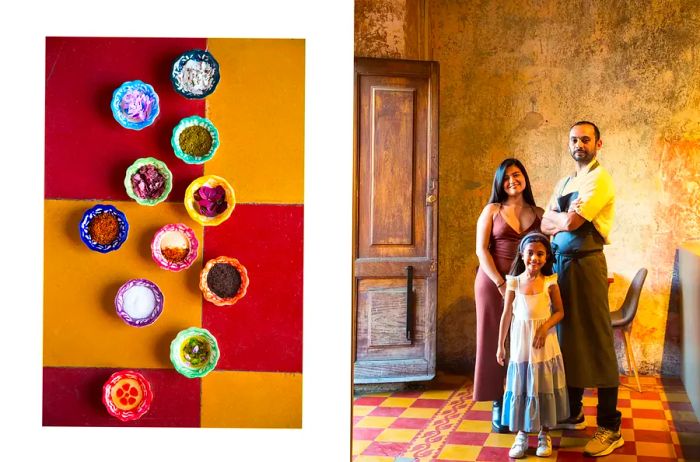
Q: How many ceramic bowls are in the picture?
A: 11